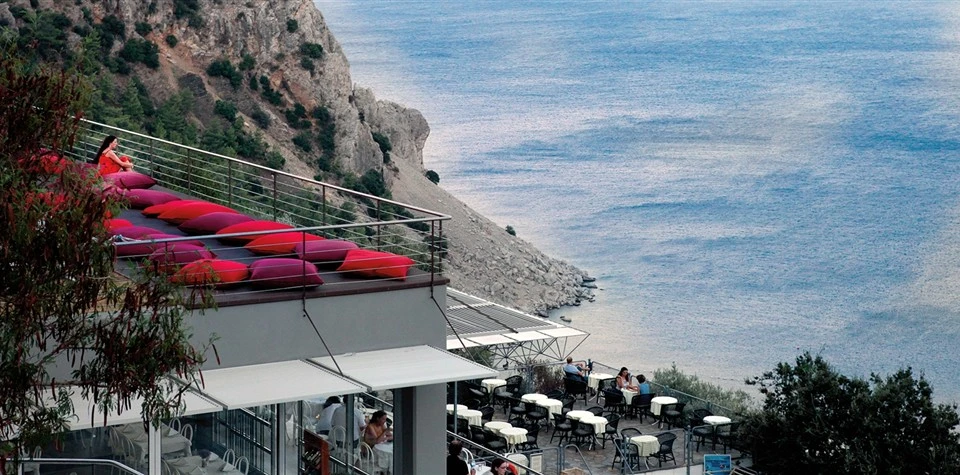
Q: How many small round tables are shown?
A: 14